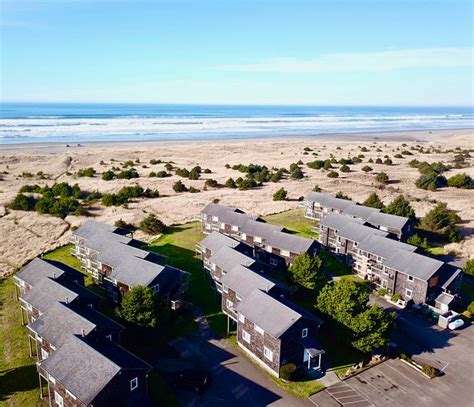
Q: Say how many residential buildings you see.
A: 6